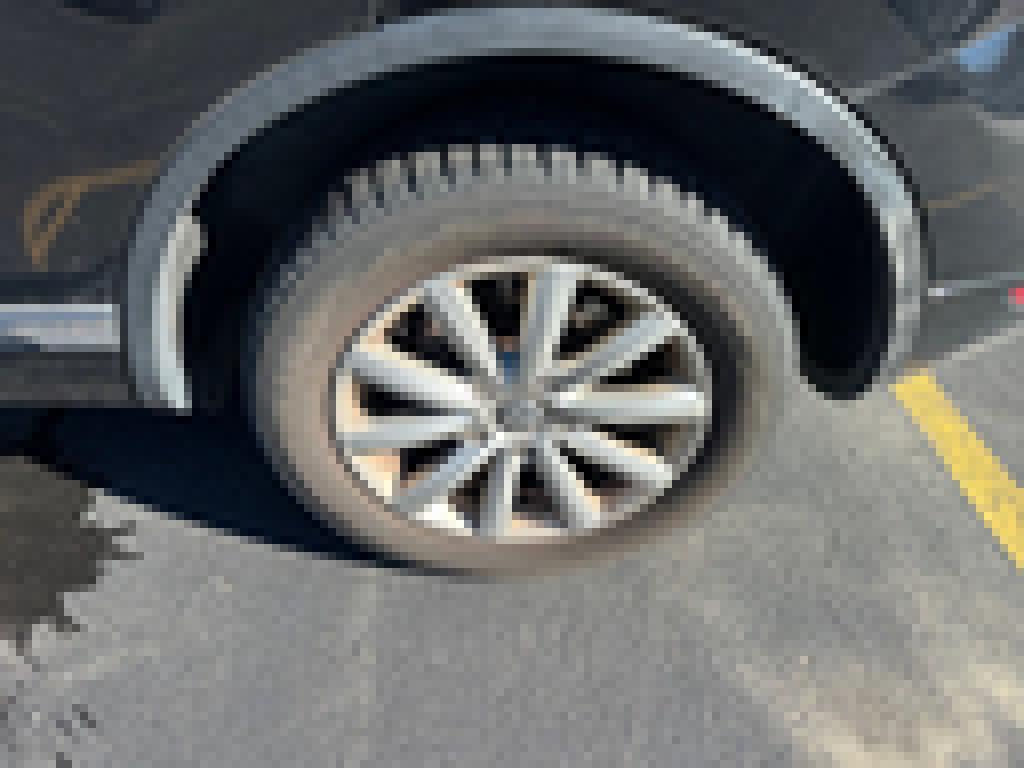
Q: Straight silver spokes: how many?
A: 10